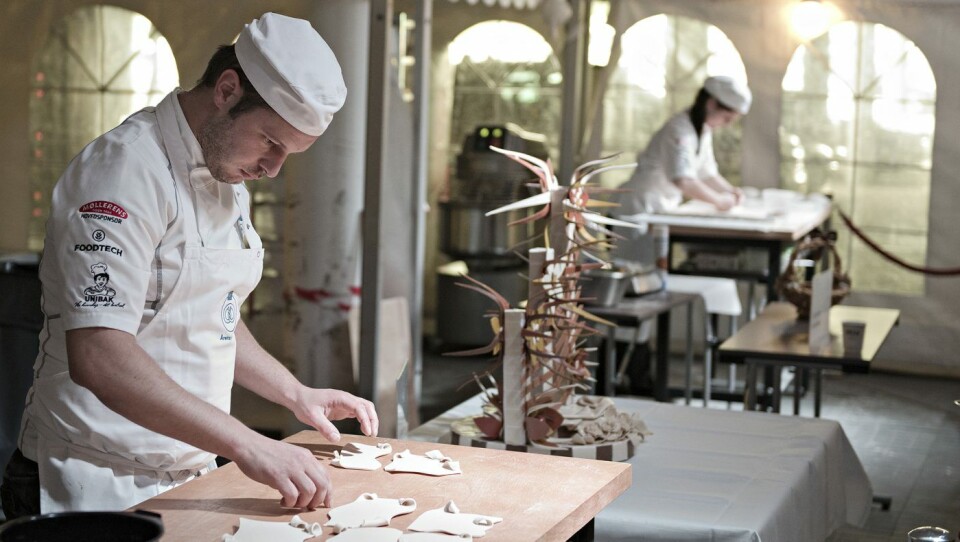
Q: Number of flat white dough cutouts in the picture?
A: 7